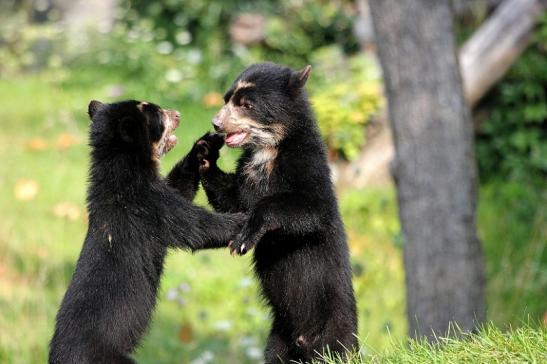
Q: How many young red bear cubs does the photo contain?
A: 0